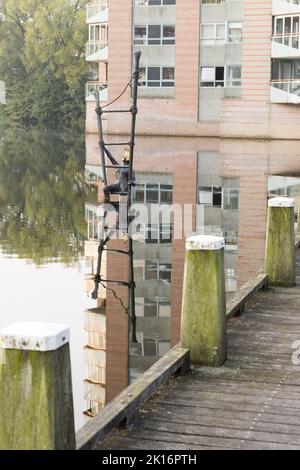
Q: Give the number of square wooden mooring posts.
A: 3